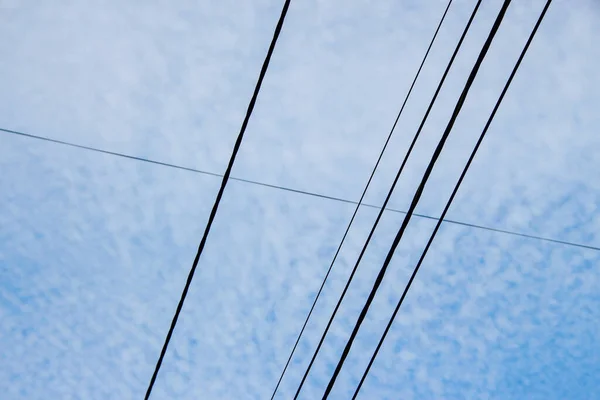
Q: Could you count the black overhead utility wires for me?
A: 6